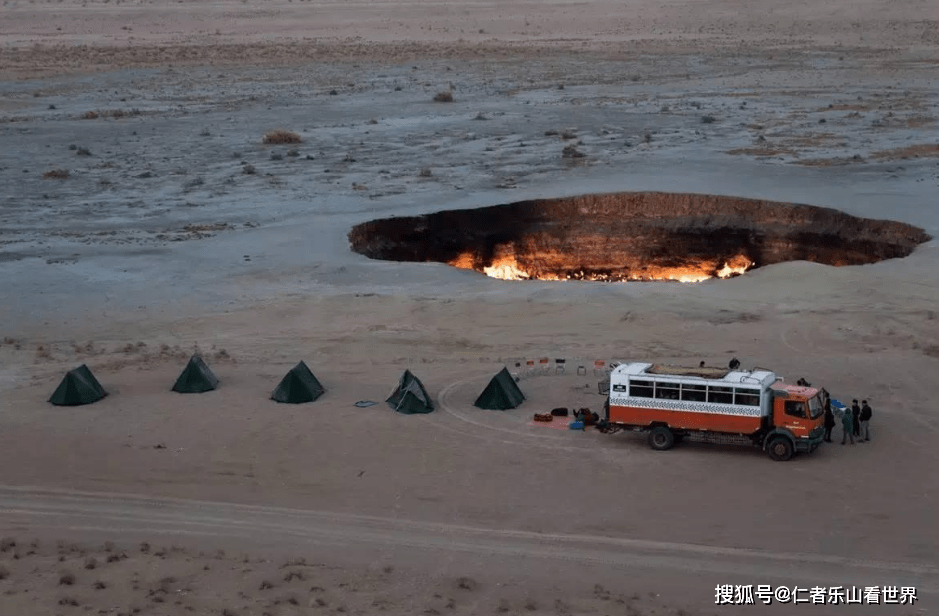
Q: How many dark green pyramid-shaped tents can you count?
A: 5